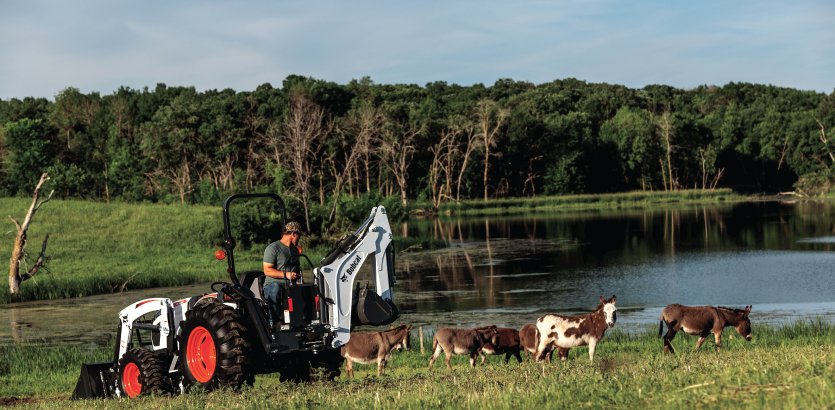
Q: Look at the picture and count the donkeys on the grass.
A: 6